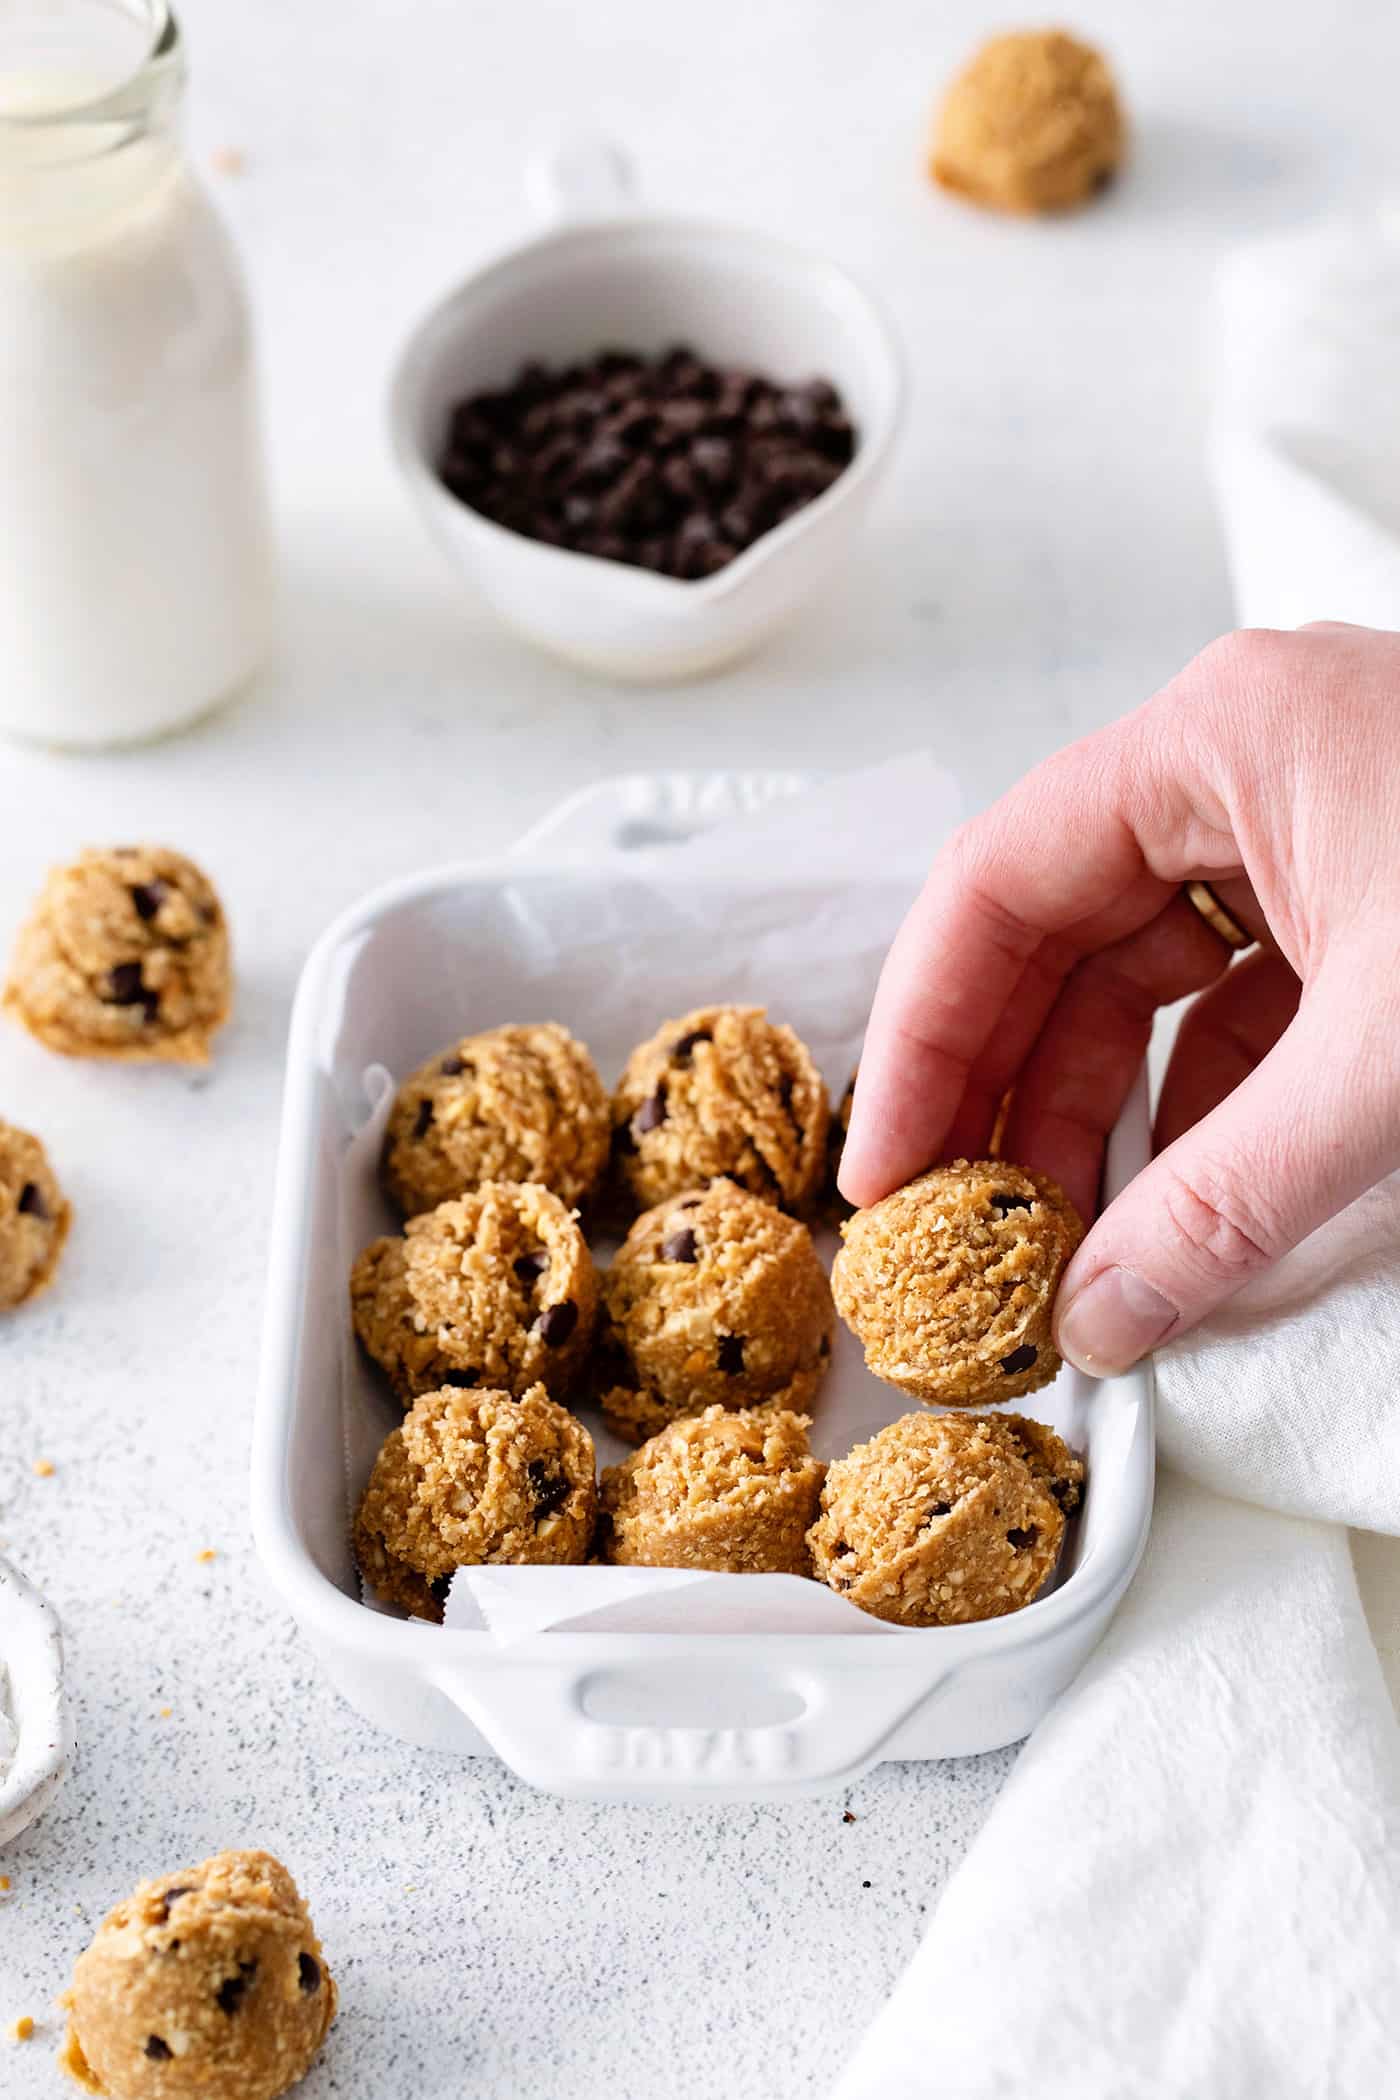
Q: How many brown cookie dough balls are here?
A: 13